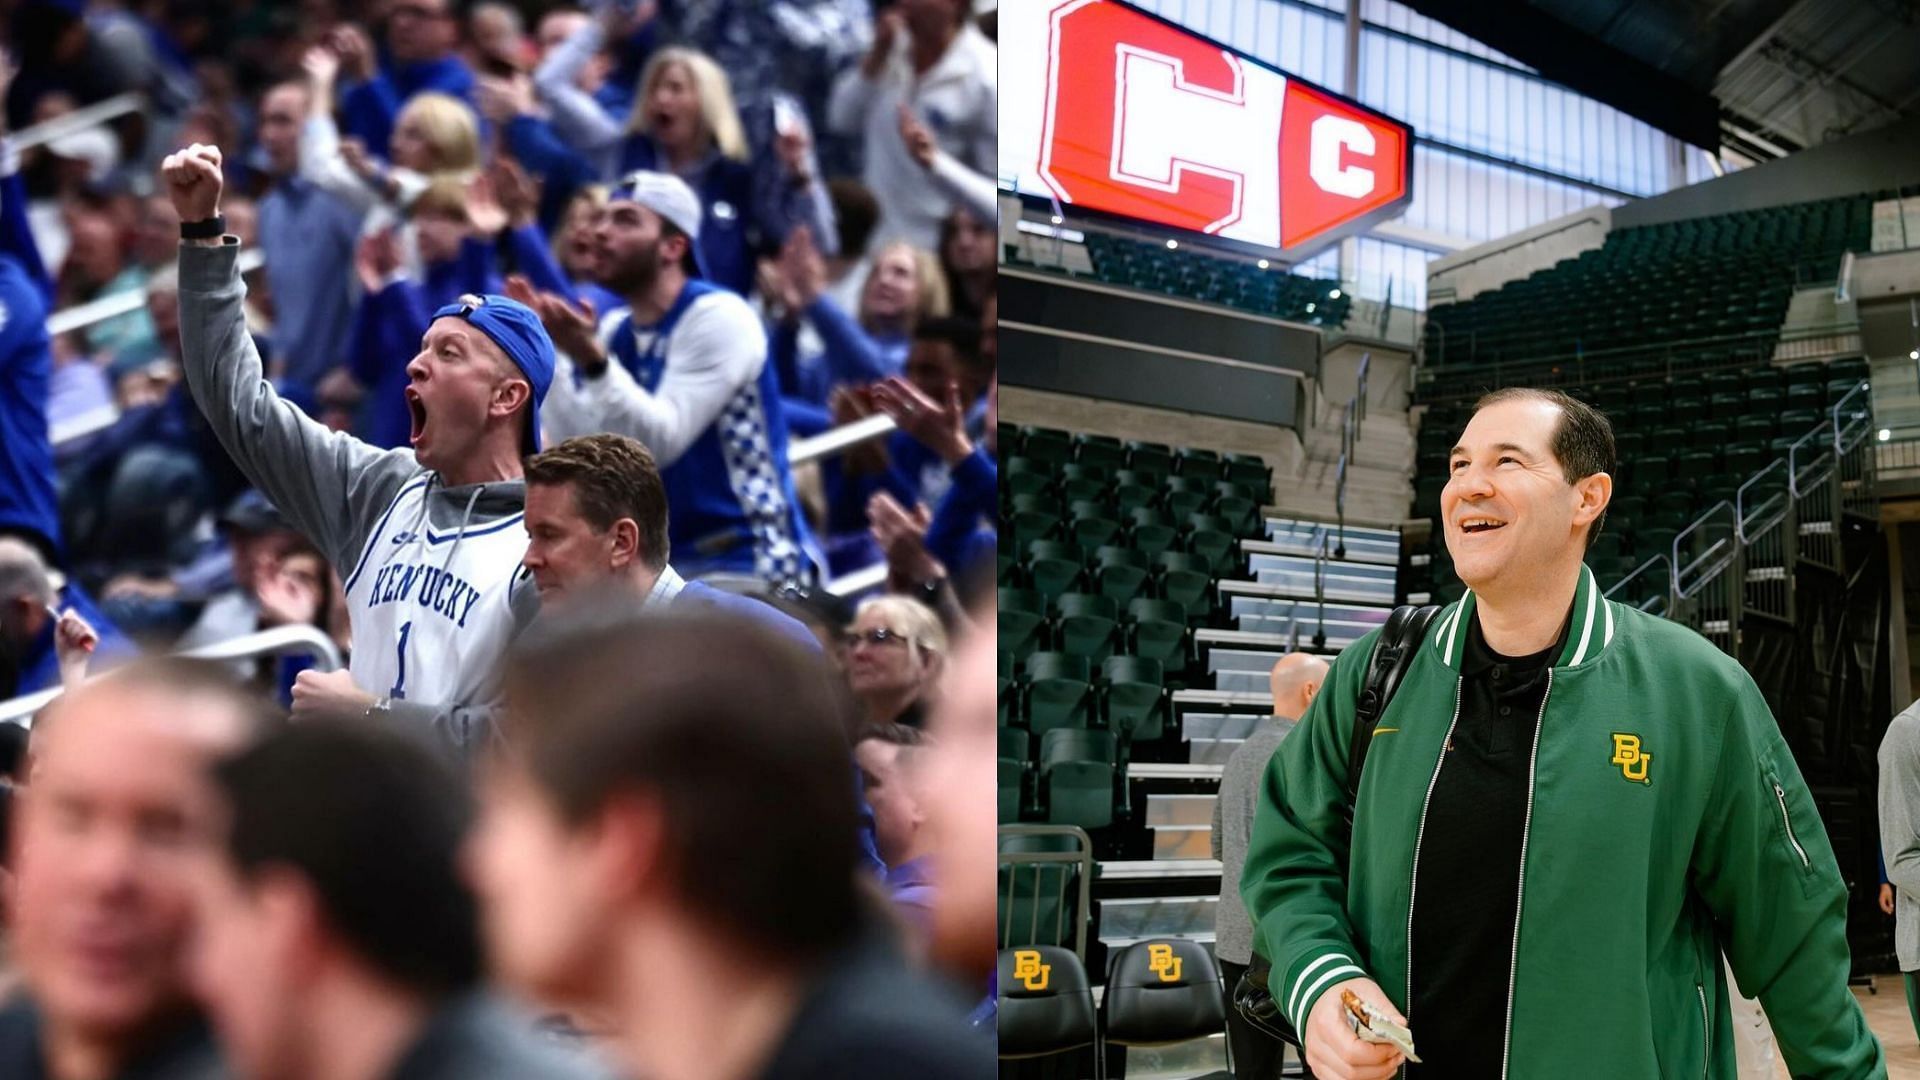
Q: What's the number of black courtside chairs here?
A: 2